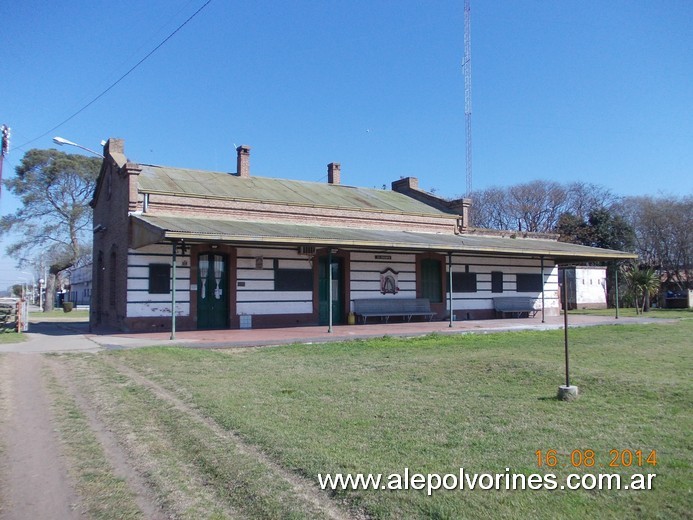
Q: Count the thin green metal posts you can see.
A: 5